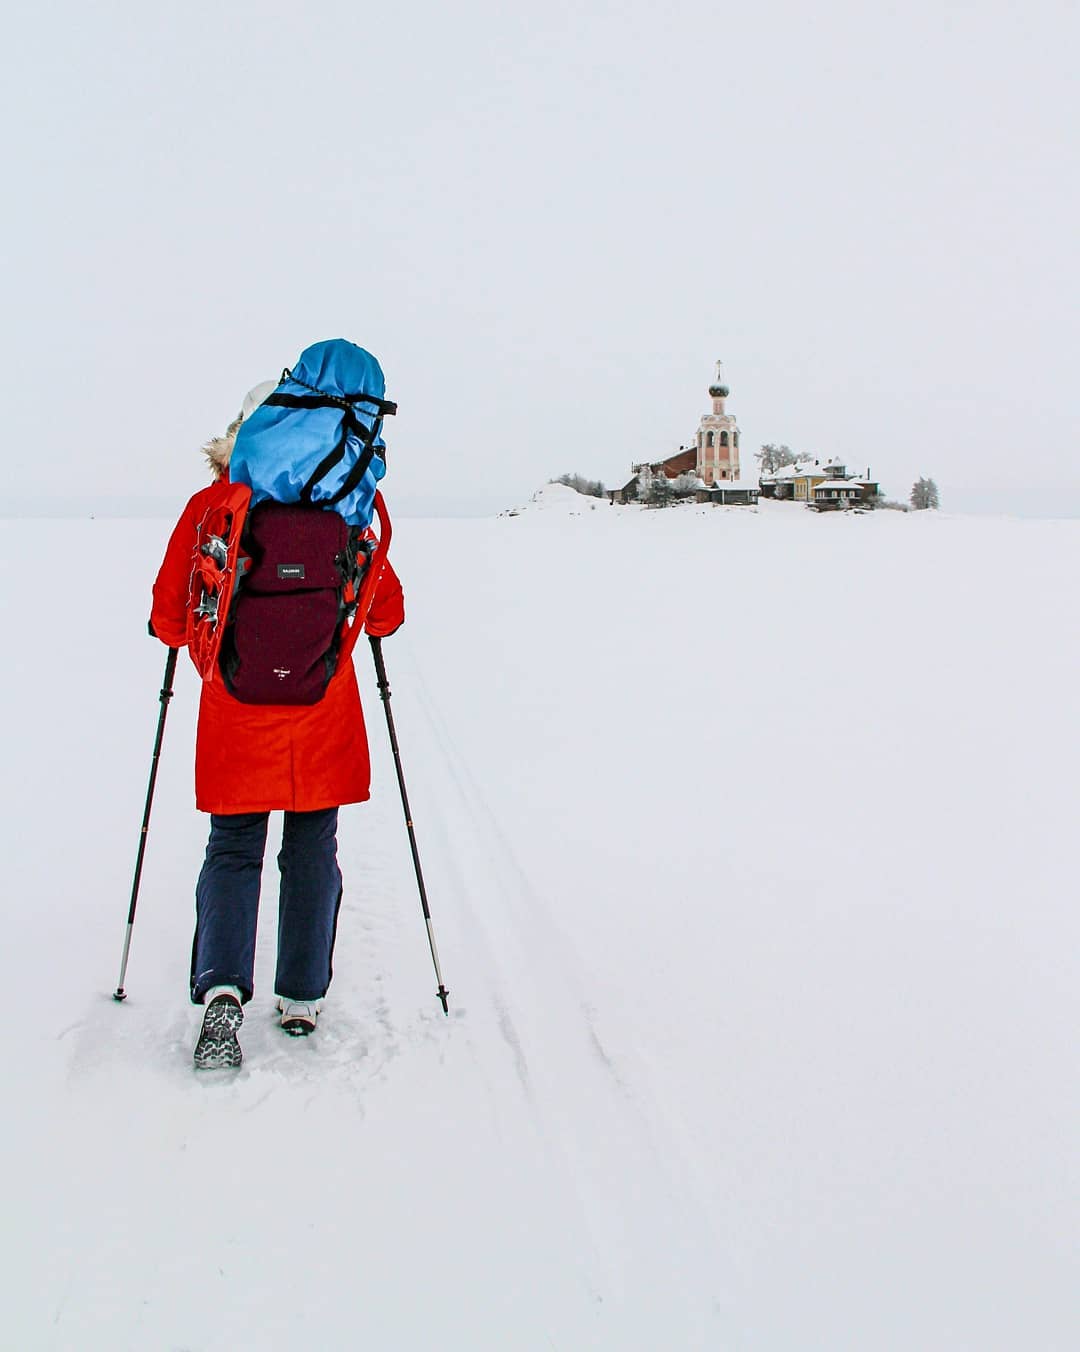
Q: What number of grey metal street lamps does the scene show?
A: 0